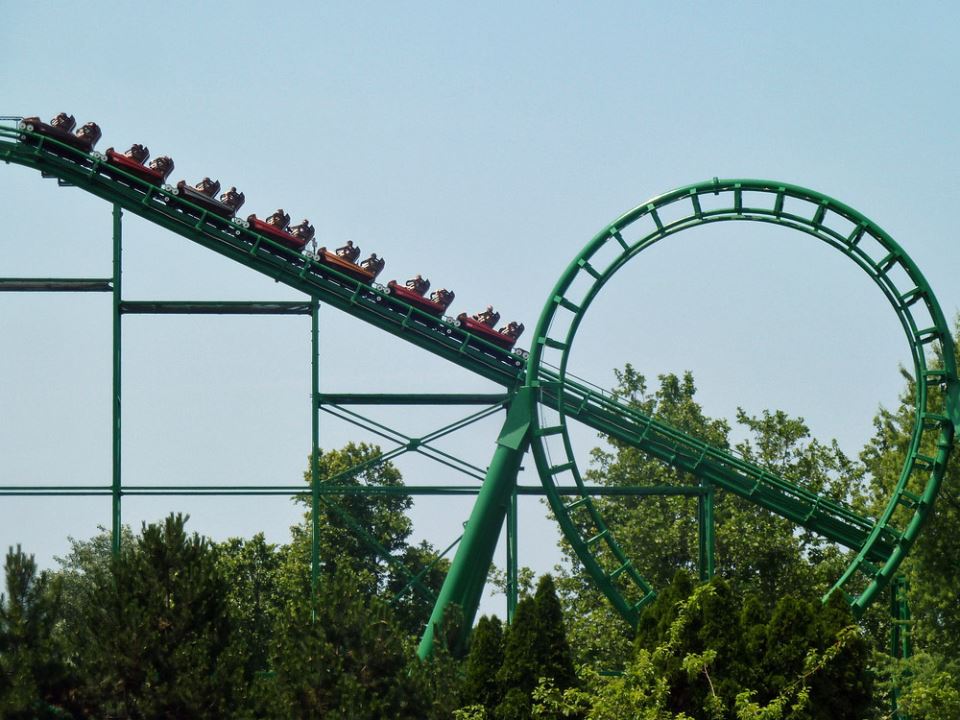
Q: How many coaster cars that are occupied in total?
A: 7